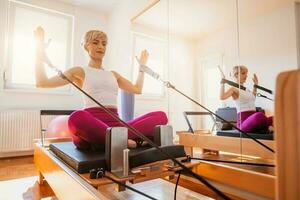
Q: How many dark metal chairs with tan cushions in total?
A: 0